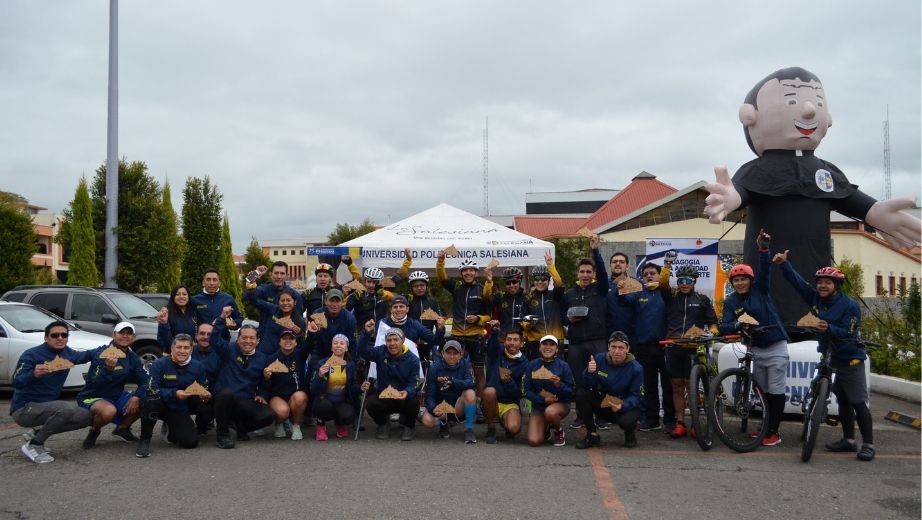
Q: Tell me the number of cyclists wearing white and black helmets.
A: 3